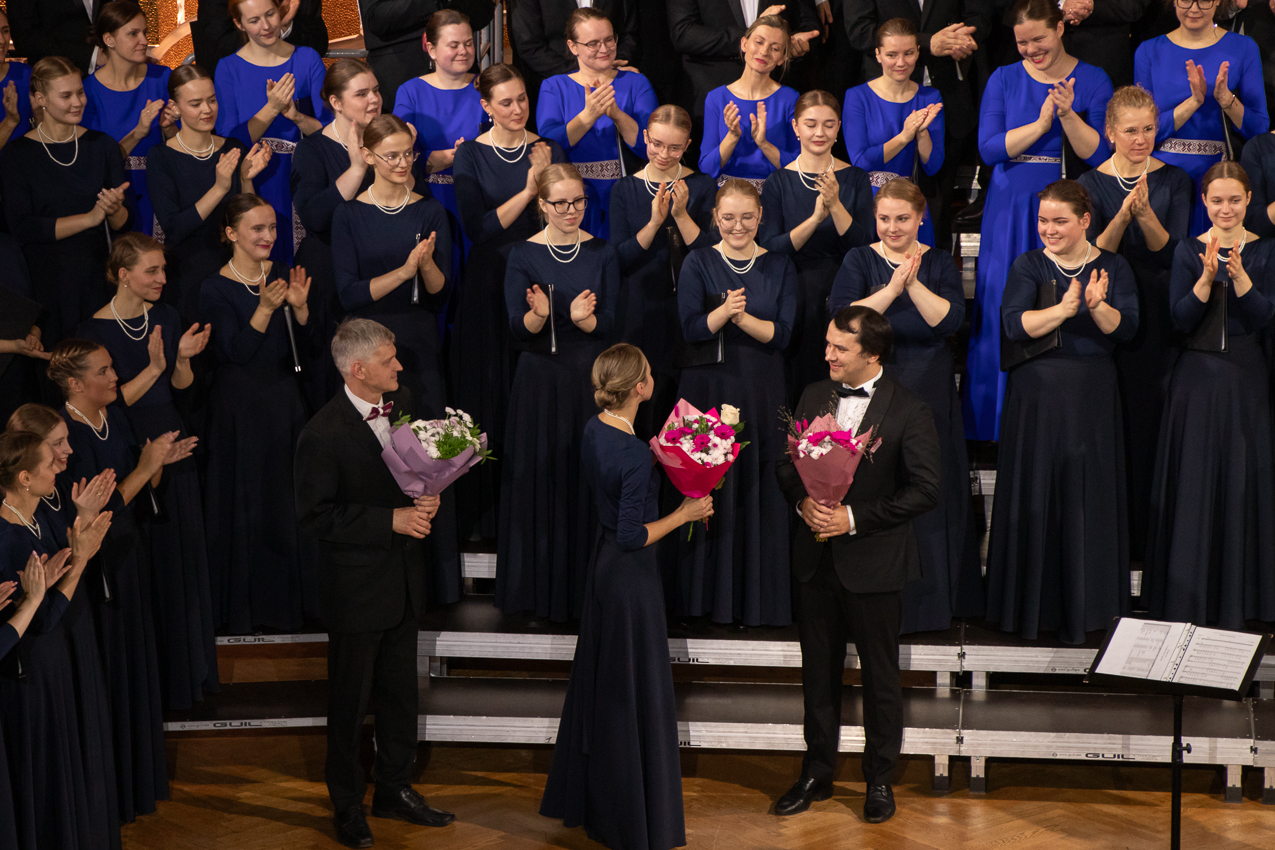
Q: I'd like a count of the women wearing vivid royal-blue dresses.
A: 9